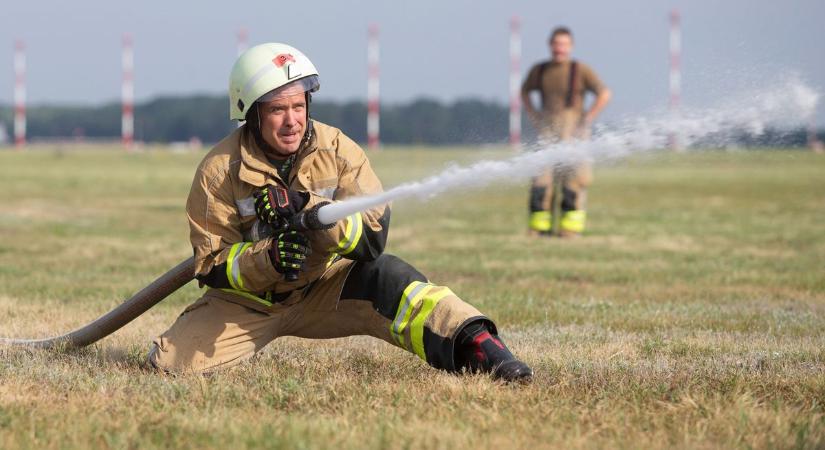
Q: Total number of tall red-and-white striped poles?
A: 6